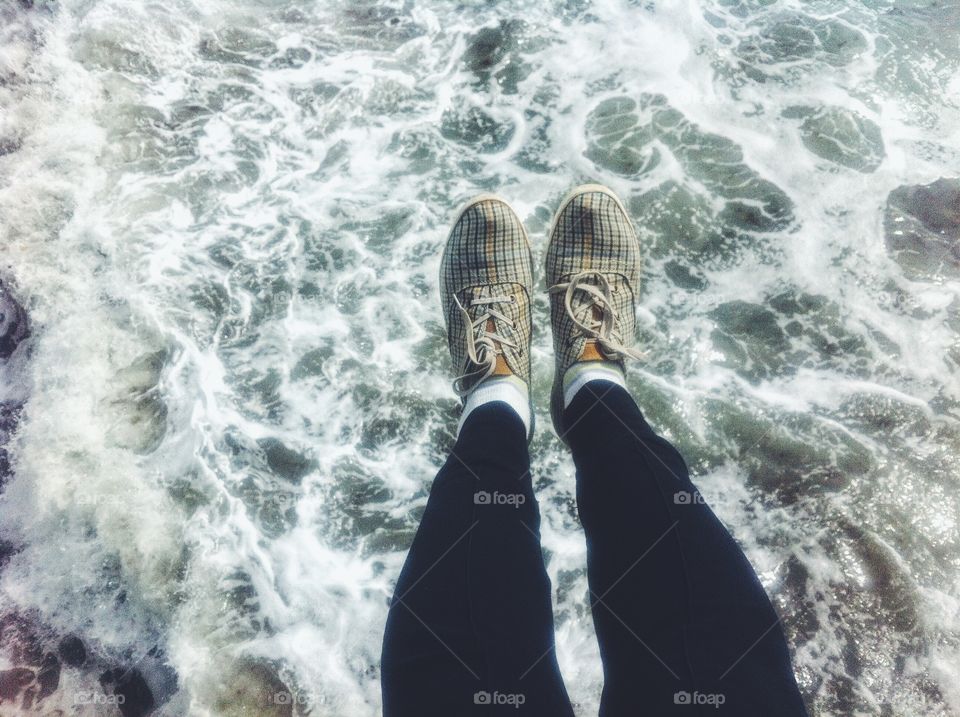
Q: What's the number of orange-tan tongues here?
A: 2